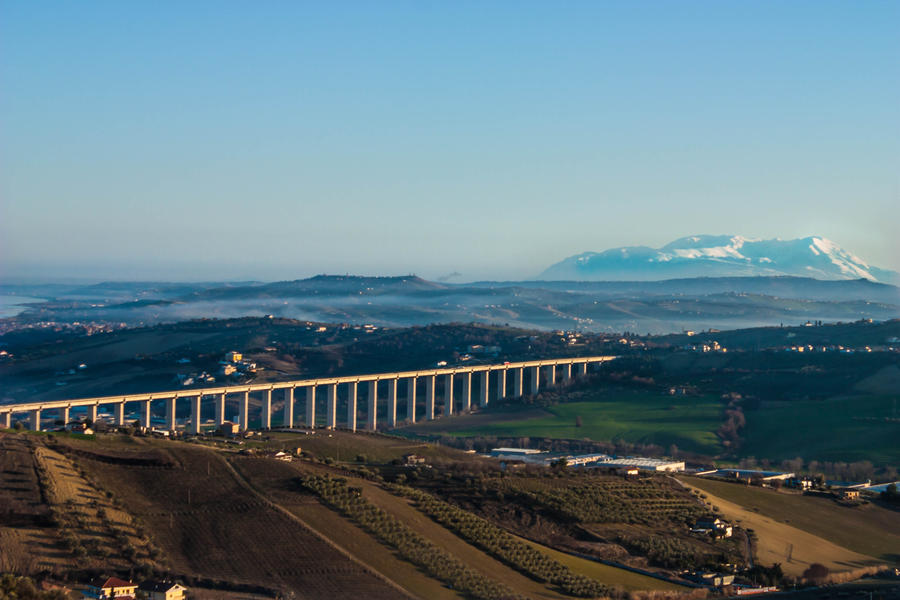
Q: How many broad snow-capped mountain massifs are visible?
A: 1